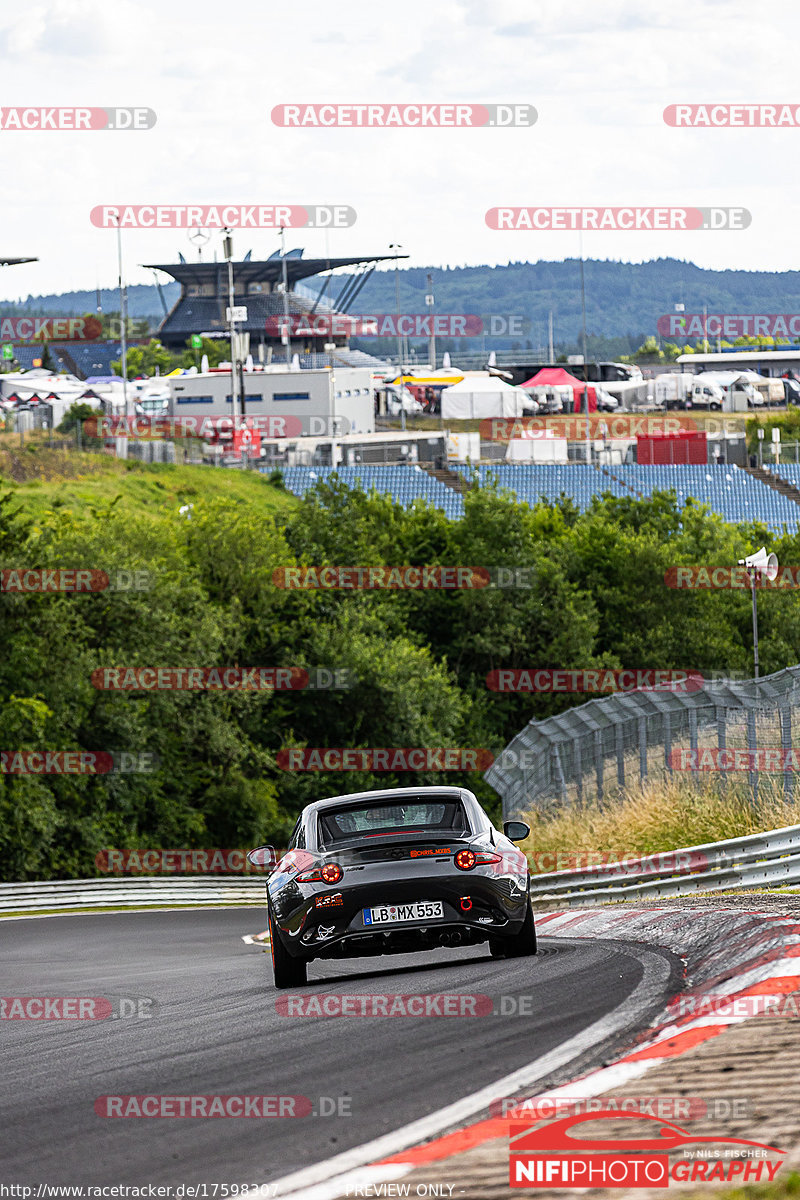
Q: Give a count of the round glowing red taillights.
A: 2